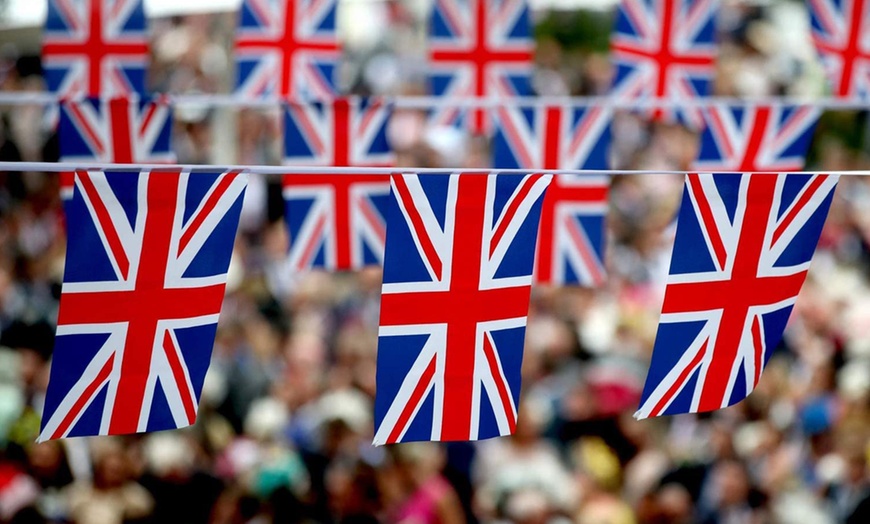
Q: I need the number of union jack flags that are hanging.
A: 12